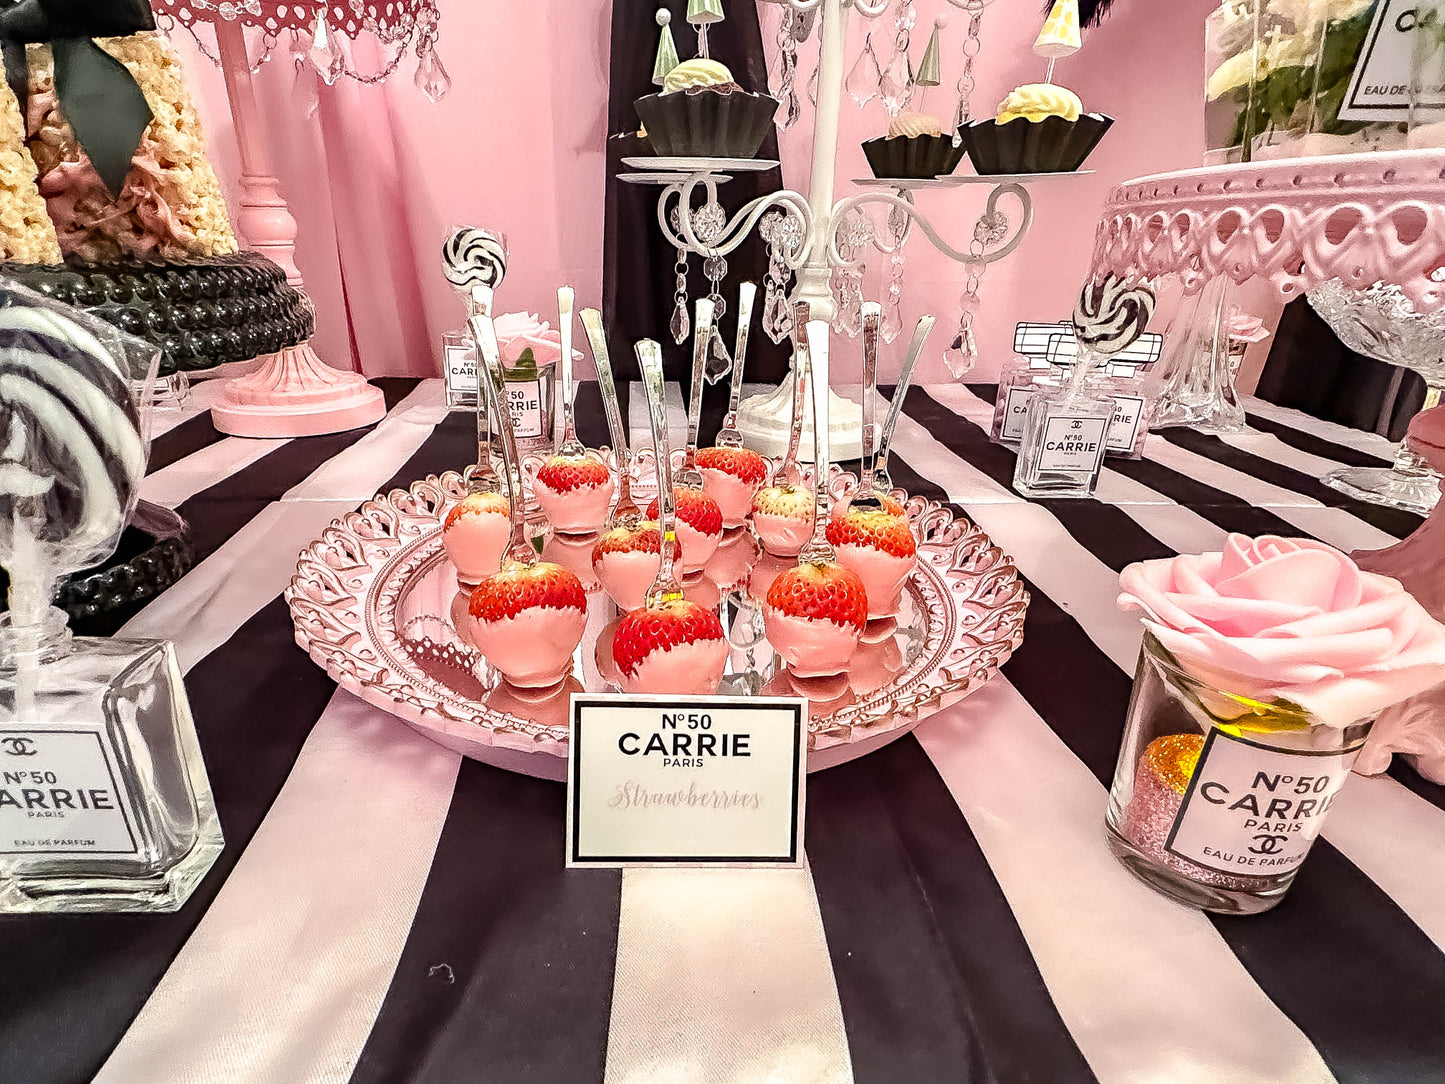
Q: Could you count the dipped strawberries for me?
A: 11